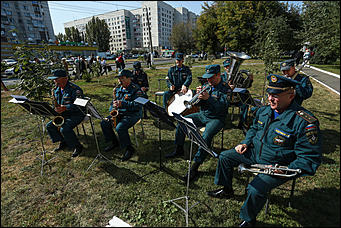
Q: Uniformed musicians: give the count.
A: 8